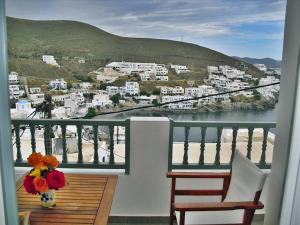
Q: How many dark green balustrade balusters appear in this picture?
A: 13